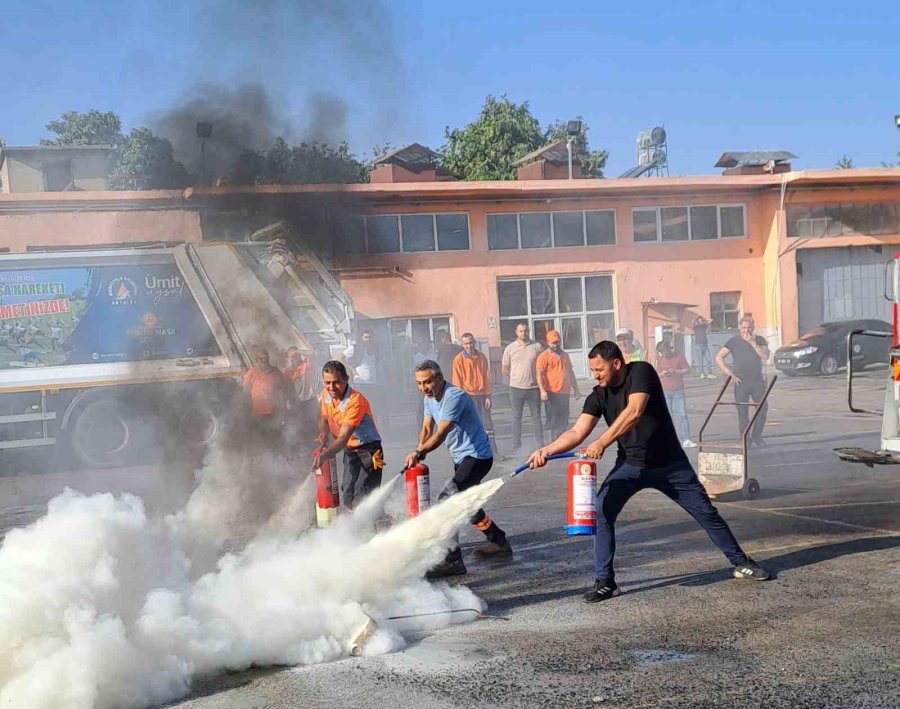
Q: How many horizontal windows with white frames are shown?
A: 3